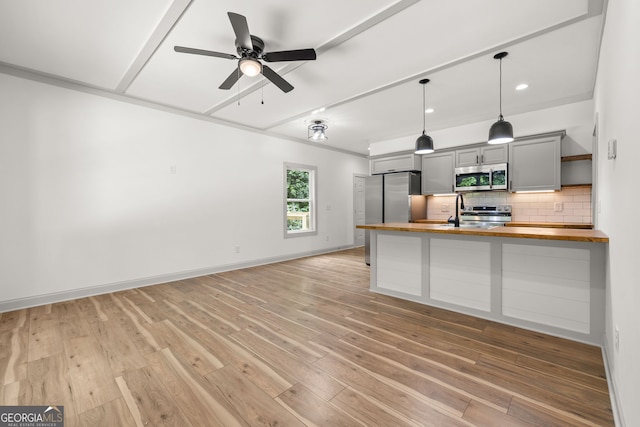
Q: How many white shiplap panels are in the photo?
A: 3